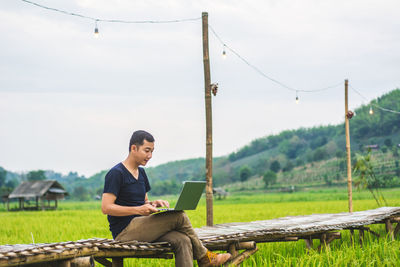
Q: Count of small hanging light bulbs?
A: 4